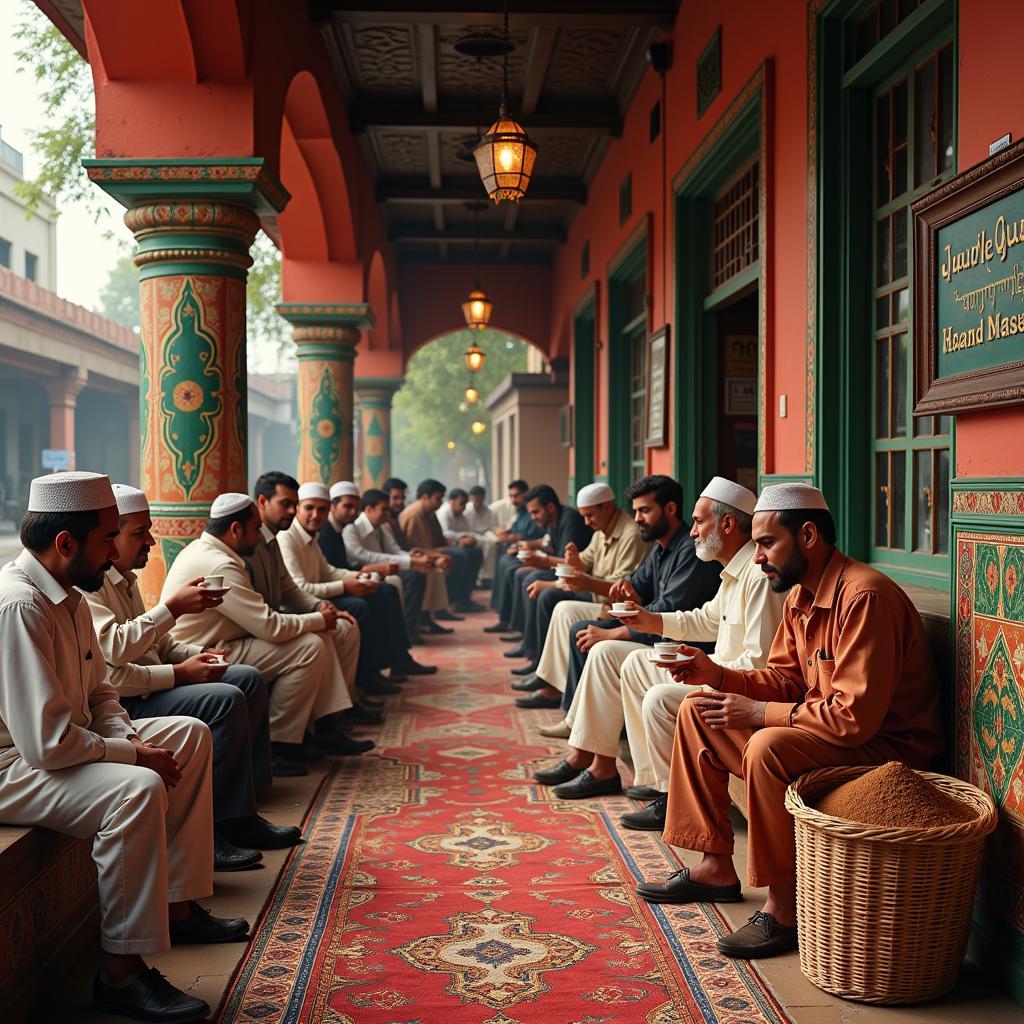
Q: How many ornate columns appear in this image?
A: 3